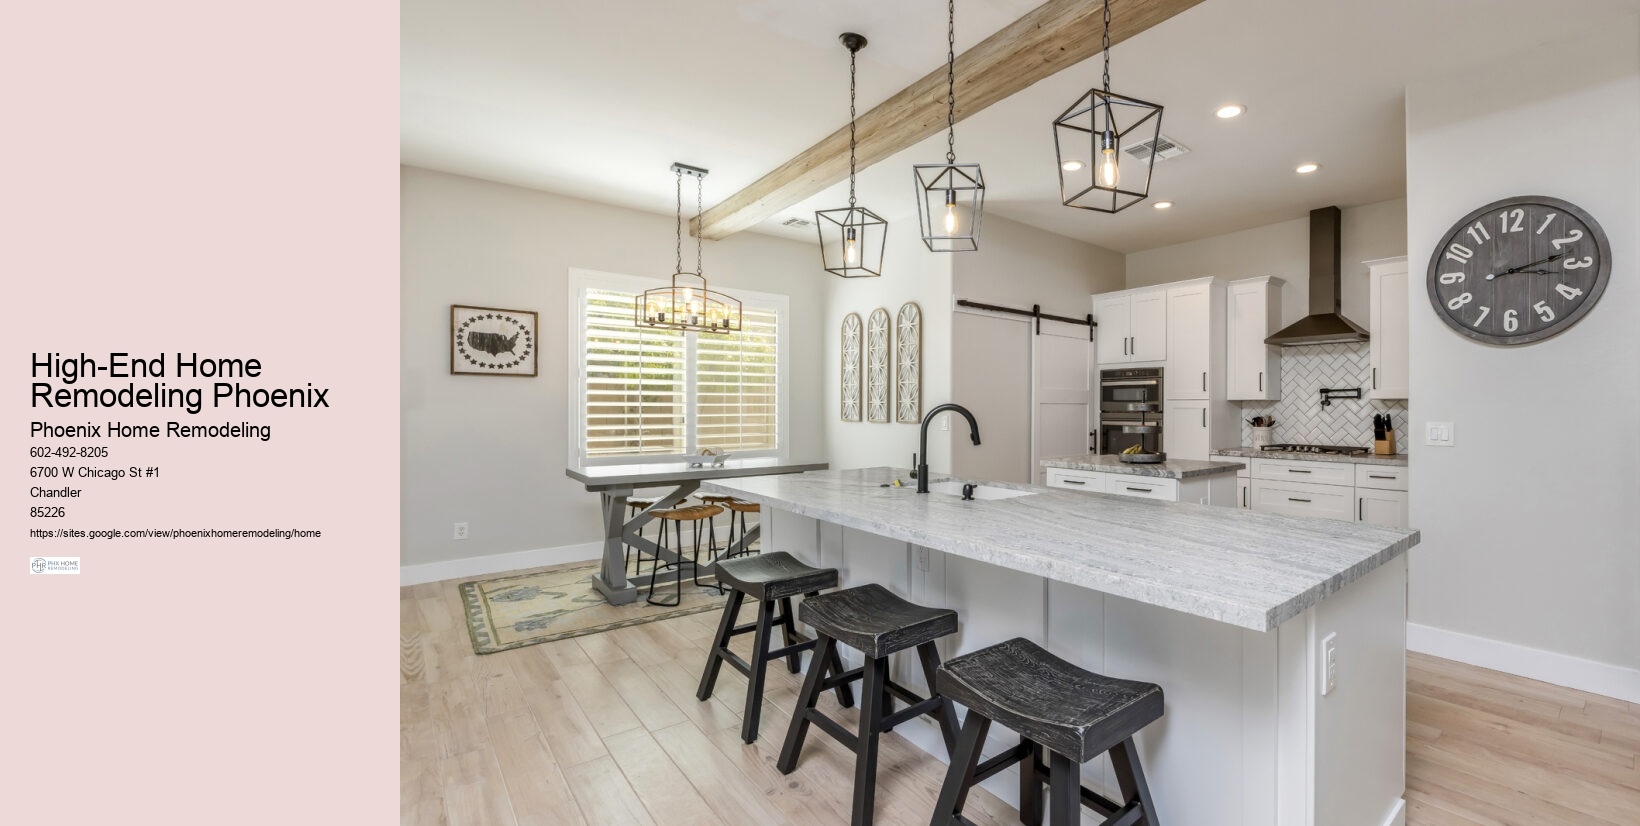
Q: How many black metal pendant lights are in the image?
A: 3